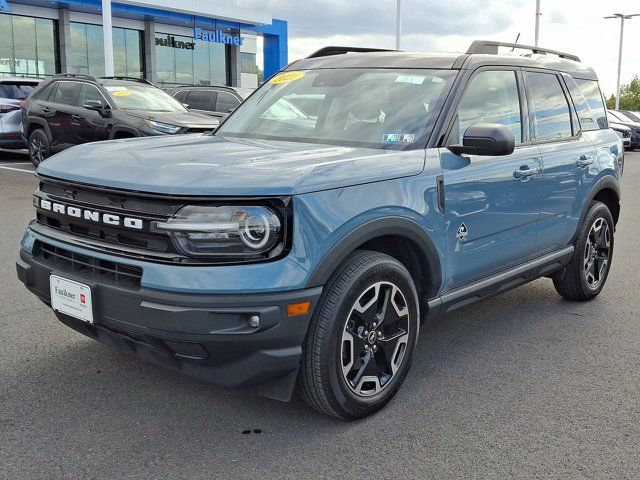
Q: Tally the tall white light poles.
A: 4